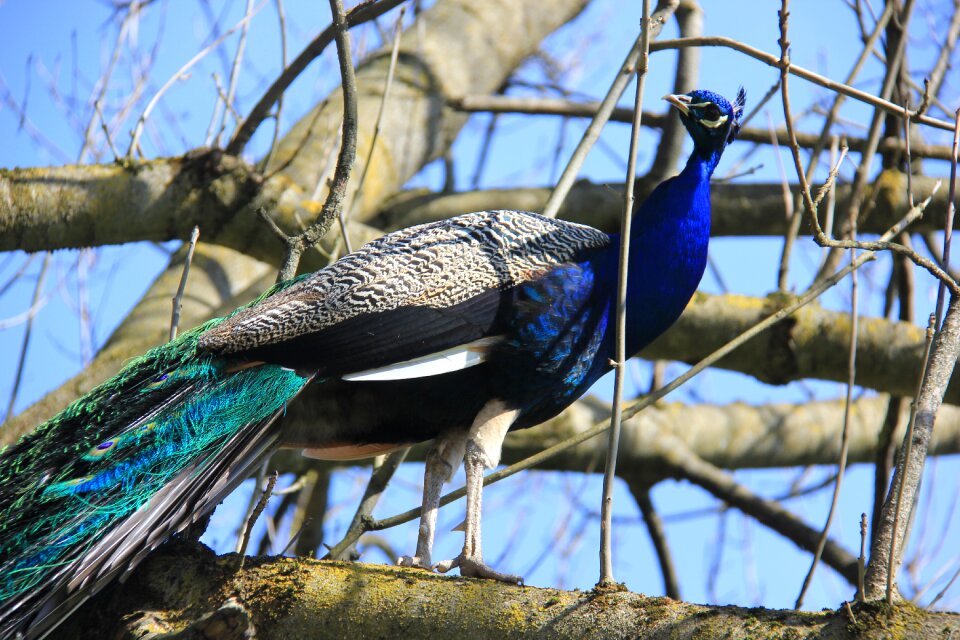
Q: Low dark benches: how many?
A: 0